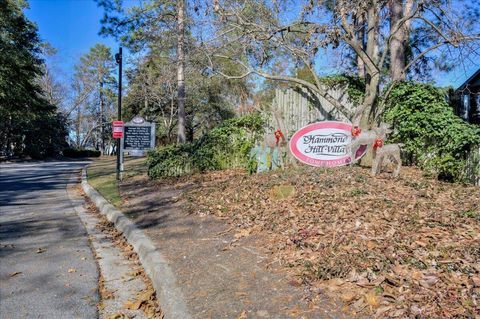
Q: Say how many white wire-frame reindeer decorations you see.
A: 3